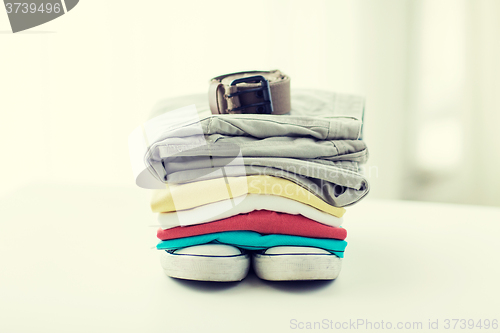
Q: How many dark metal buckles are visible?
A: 1